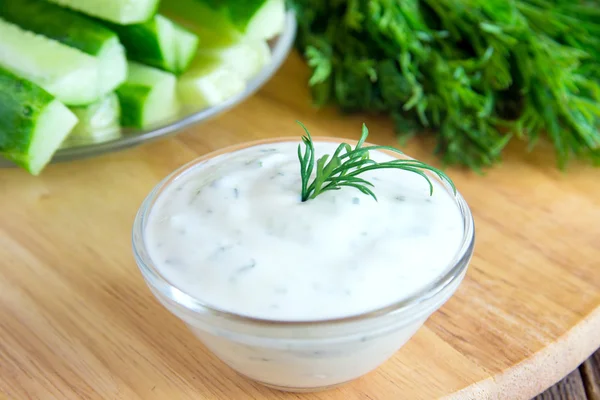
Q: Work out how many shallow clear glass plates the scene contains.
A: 1